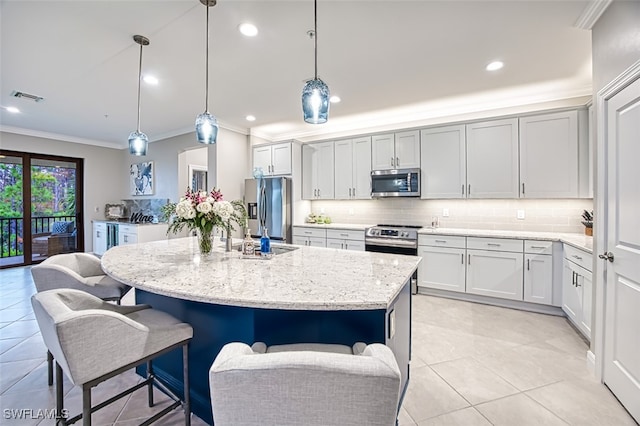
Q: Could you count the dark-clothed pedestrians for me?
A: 0